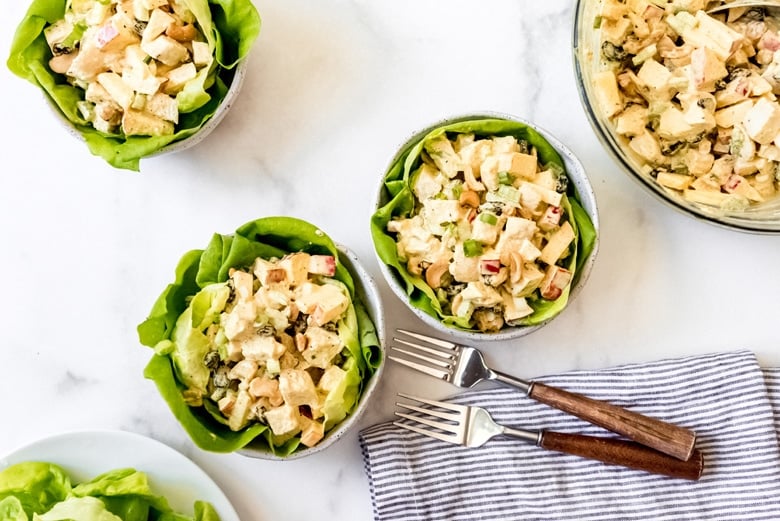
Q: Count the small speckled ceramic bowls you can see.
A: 3